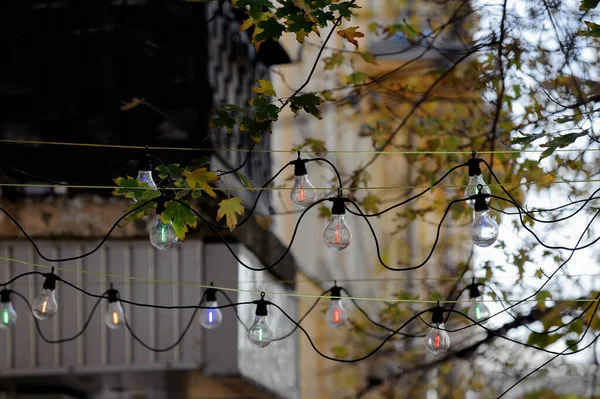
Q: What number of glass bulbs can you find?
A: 14